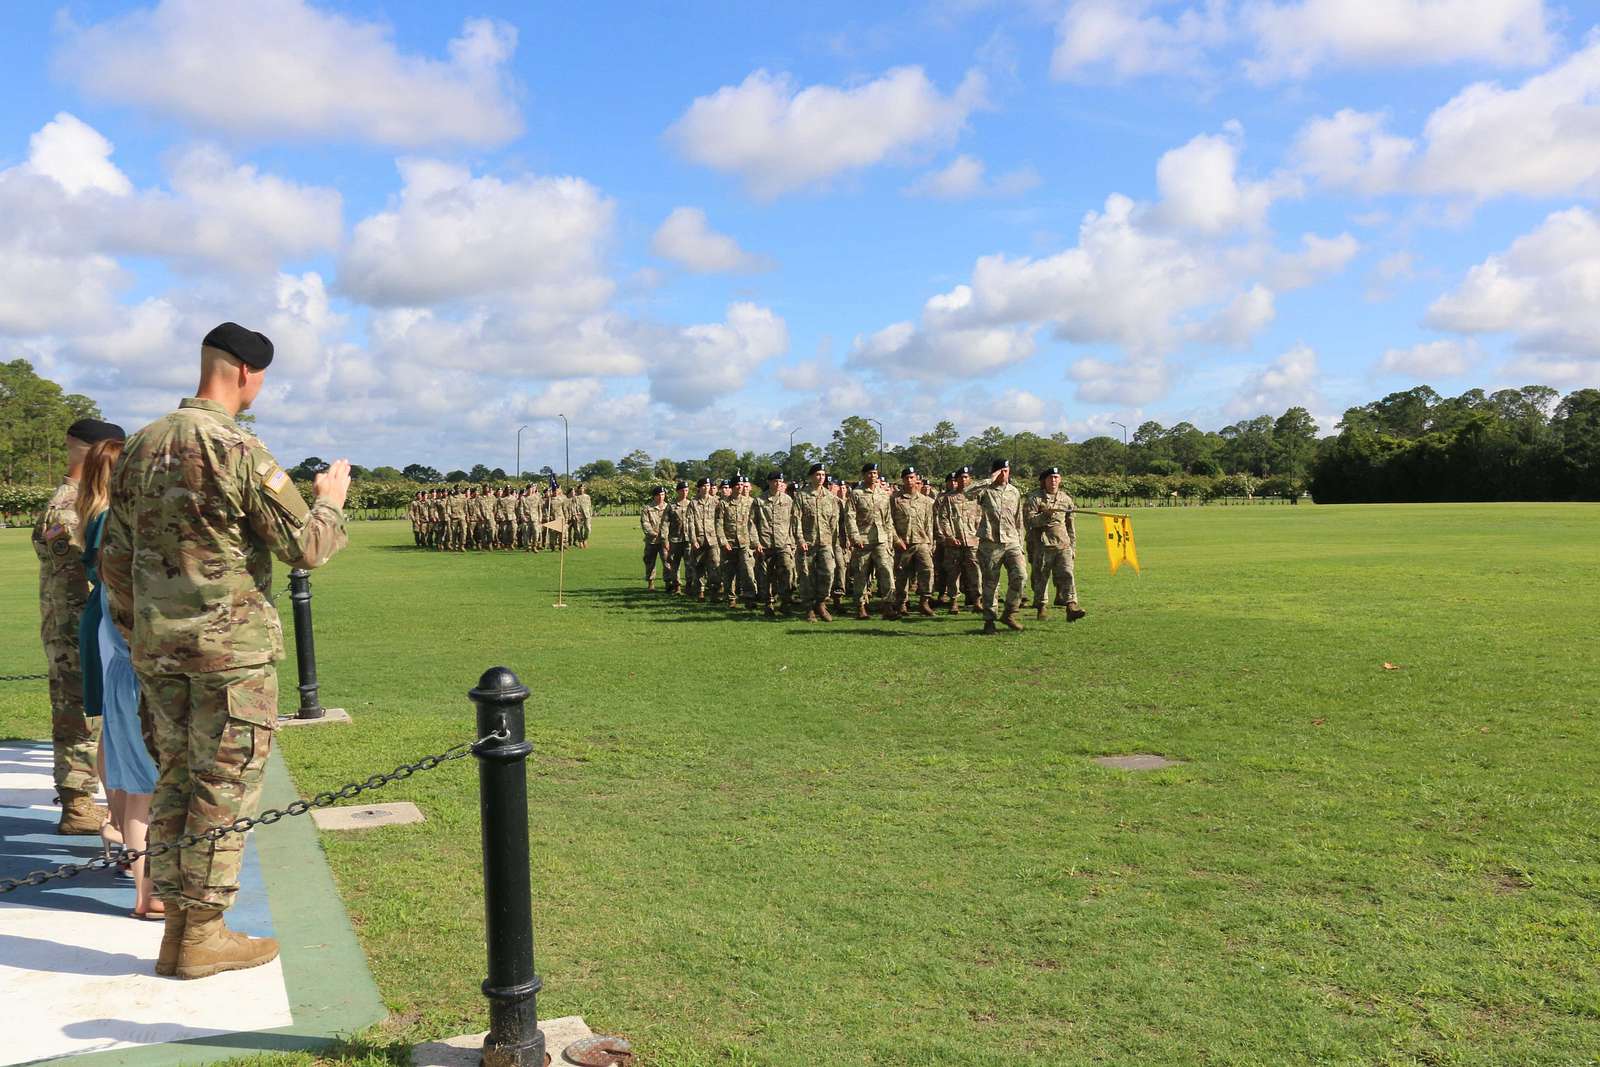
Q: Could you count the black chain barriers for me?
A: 2